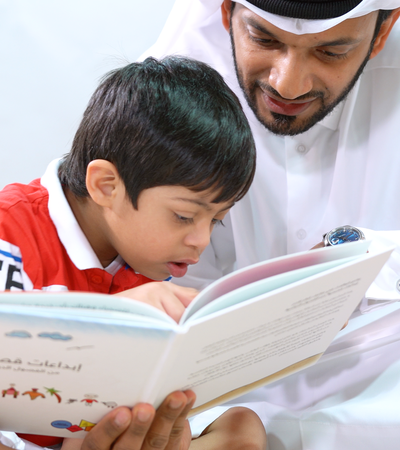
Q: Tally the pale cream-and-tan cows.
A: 0